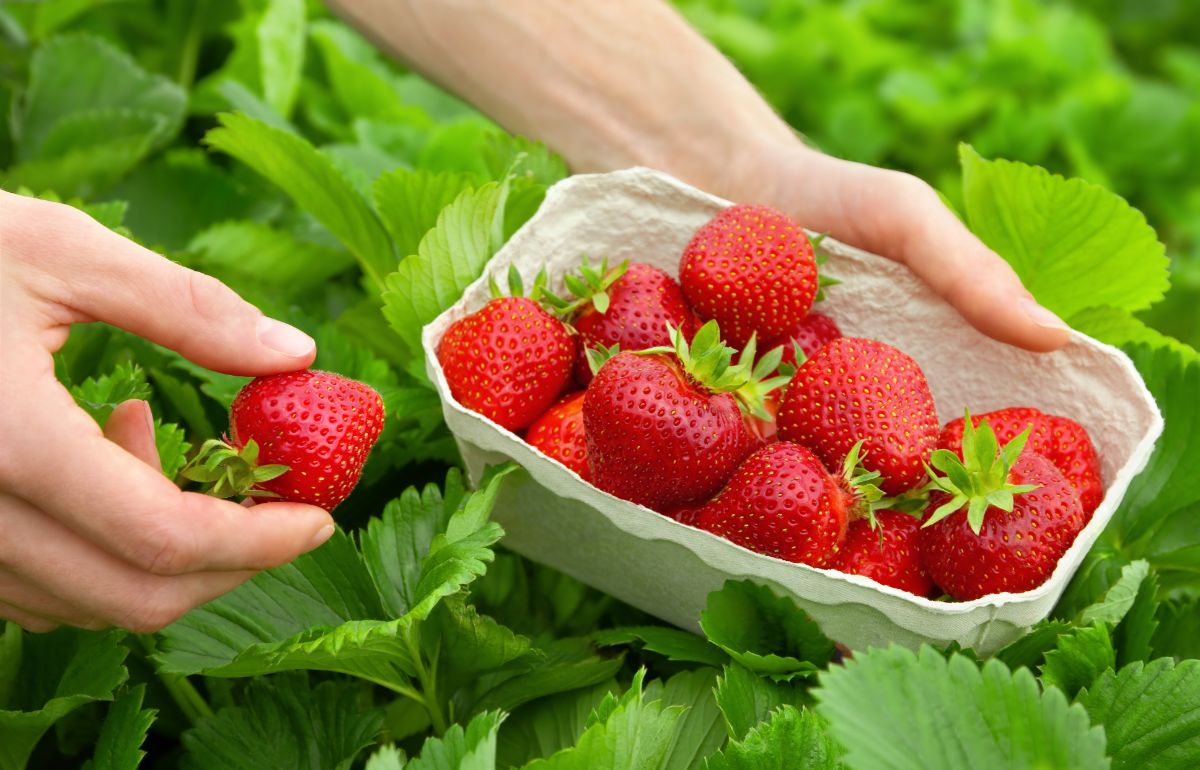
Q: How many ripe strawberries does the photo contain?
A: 13